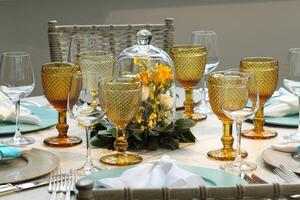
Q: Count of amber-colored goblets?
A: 6